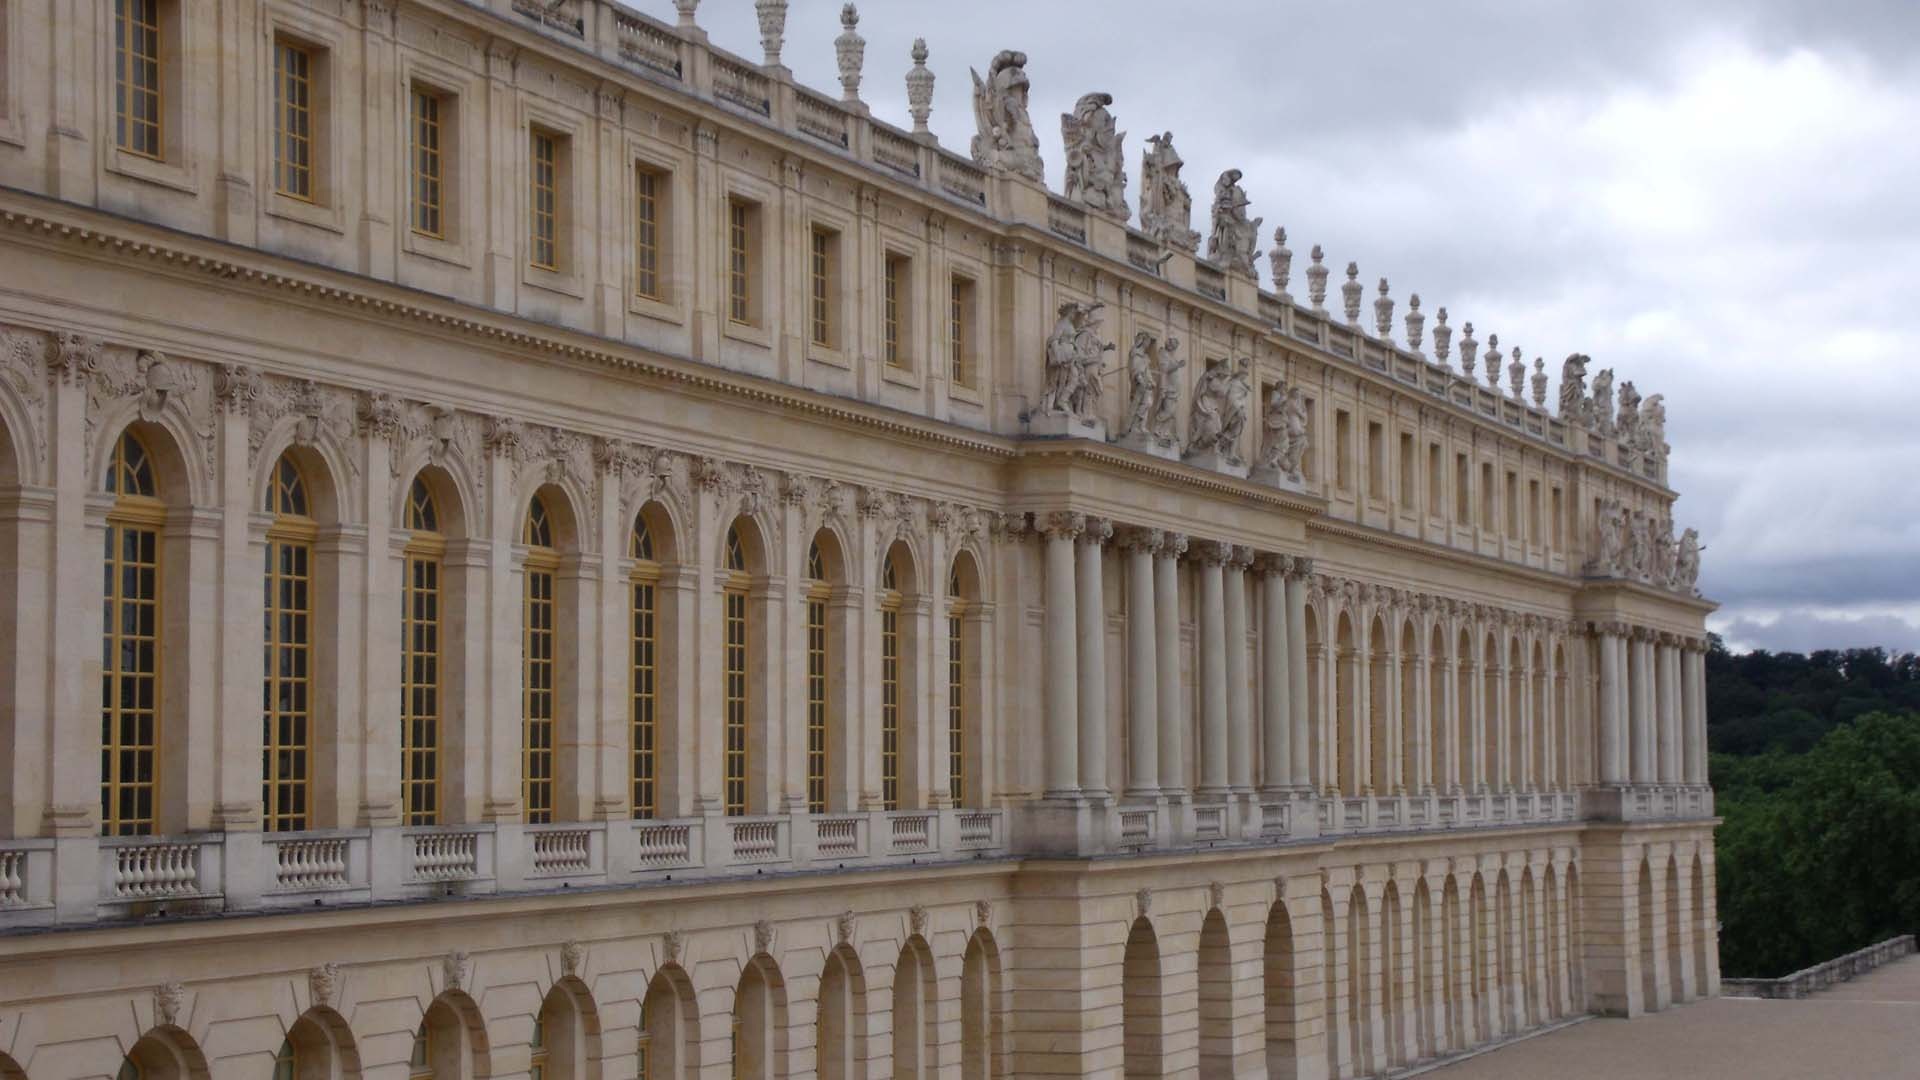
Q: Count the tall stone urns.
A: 14